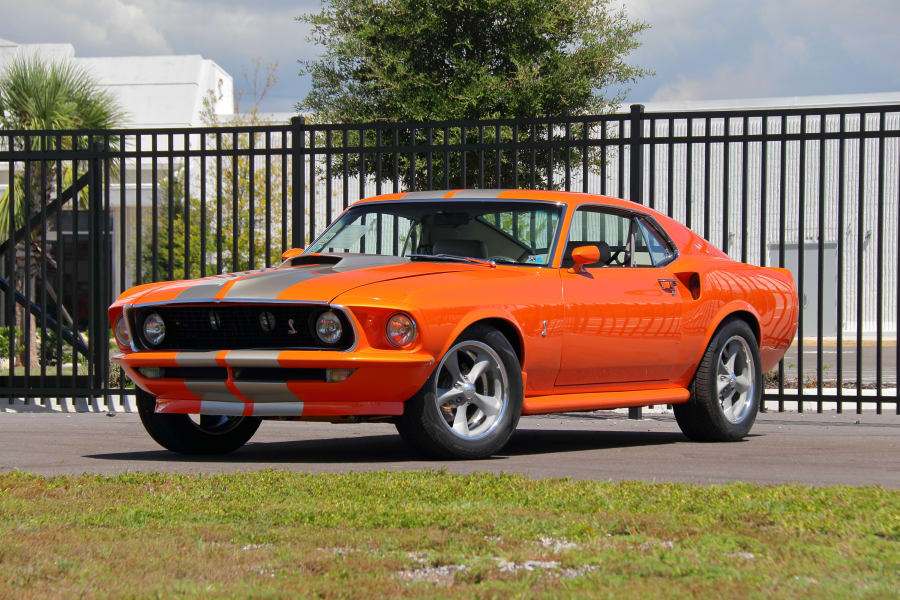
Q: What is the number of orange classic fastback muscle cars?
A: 1